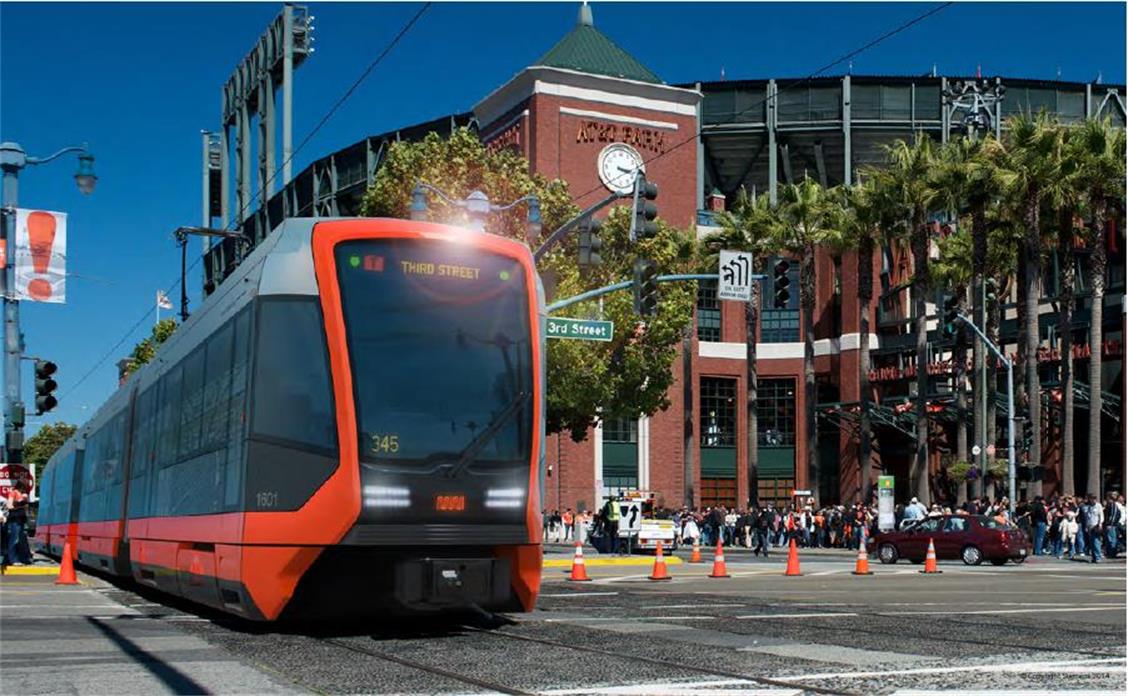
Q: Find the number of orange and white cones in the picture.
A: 6